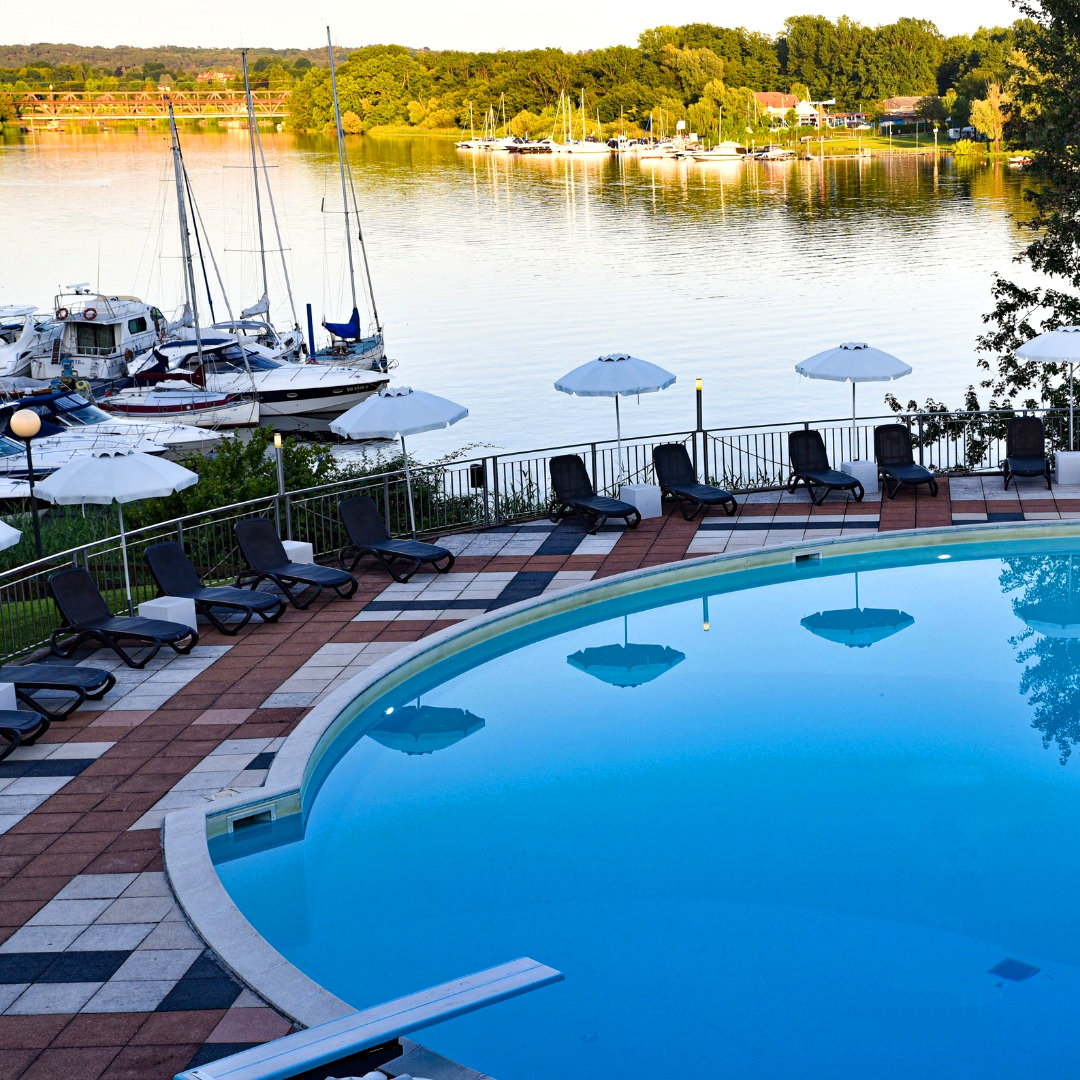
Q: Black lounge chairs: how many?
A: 11